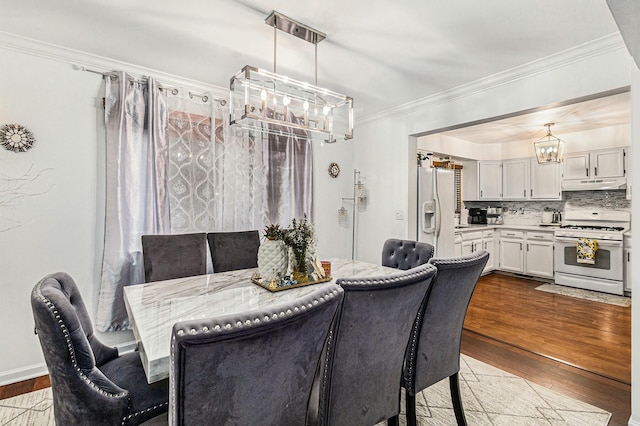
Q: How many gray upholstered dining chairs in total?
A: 7